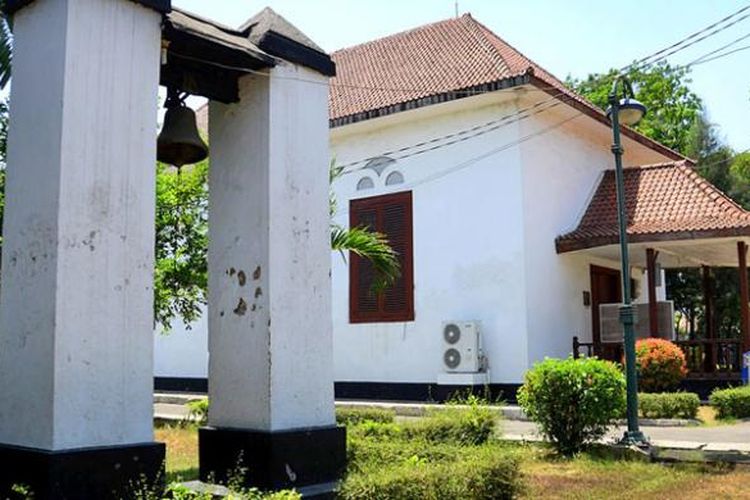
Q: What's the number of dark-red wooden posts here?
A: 3